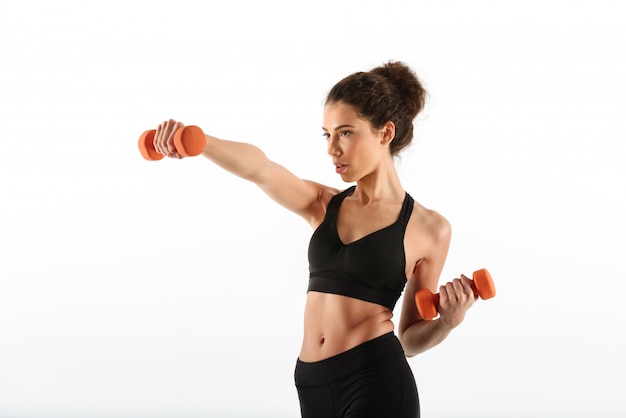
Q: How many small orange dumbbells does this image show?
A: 2